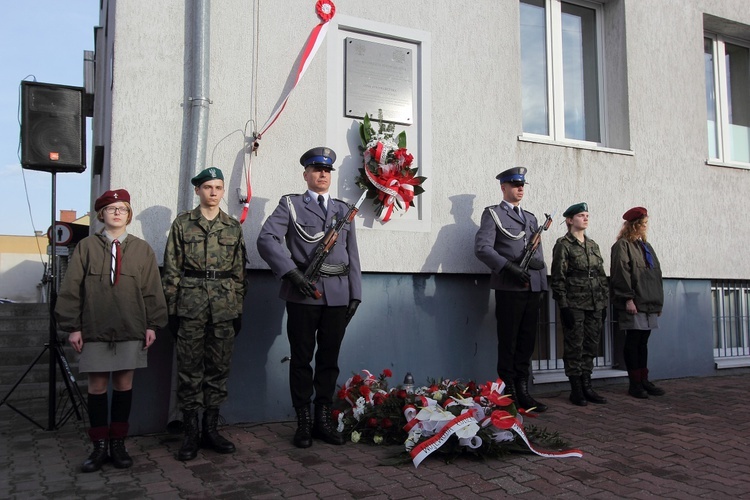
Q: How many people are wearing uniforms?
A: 6